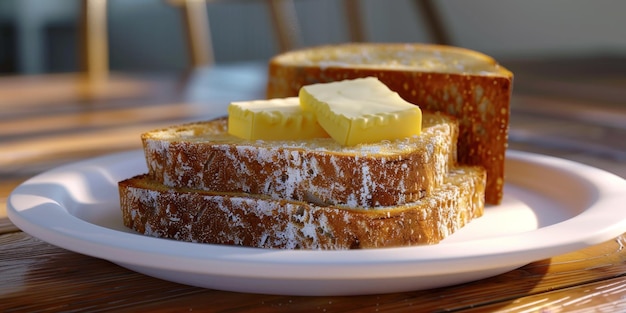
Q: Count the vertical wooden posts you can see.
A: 5